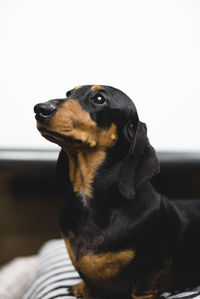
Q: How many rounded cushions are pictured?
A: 1